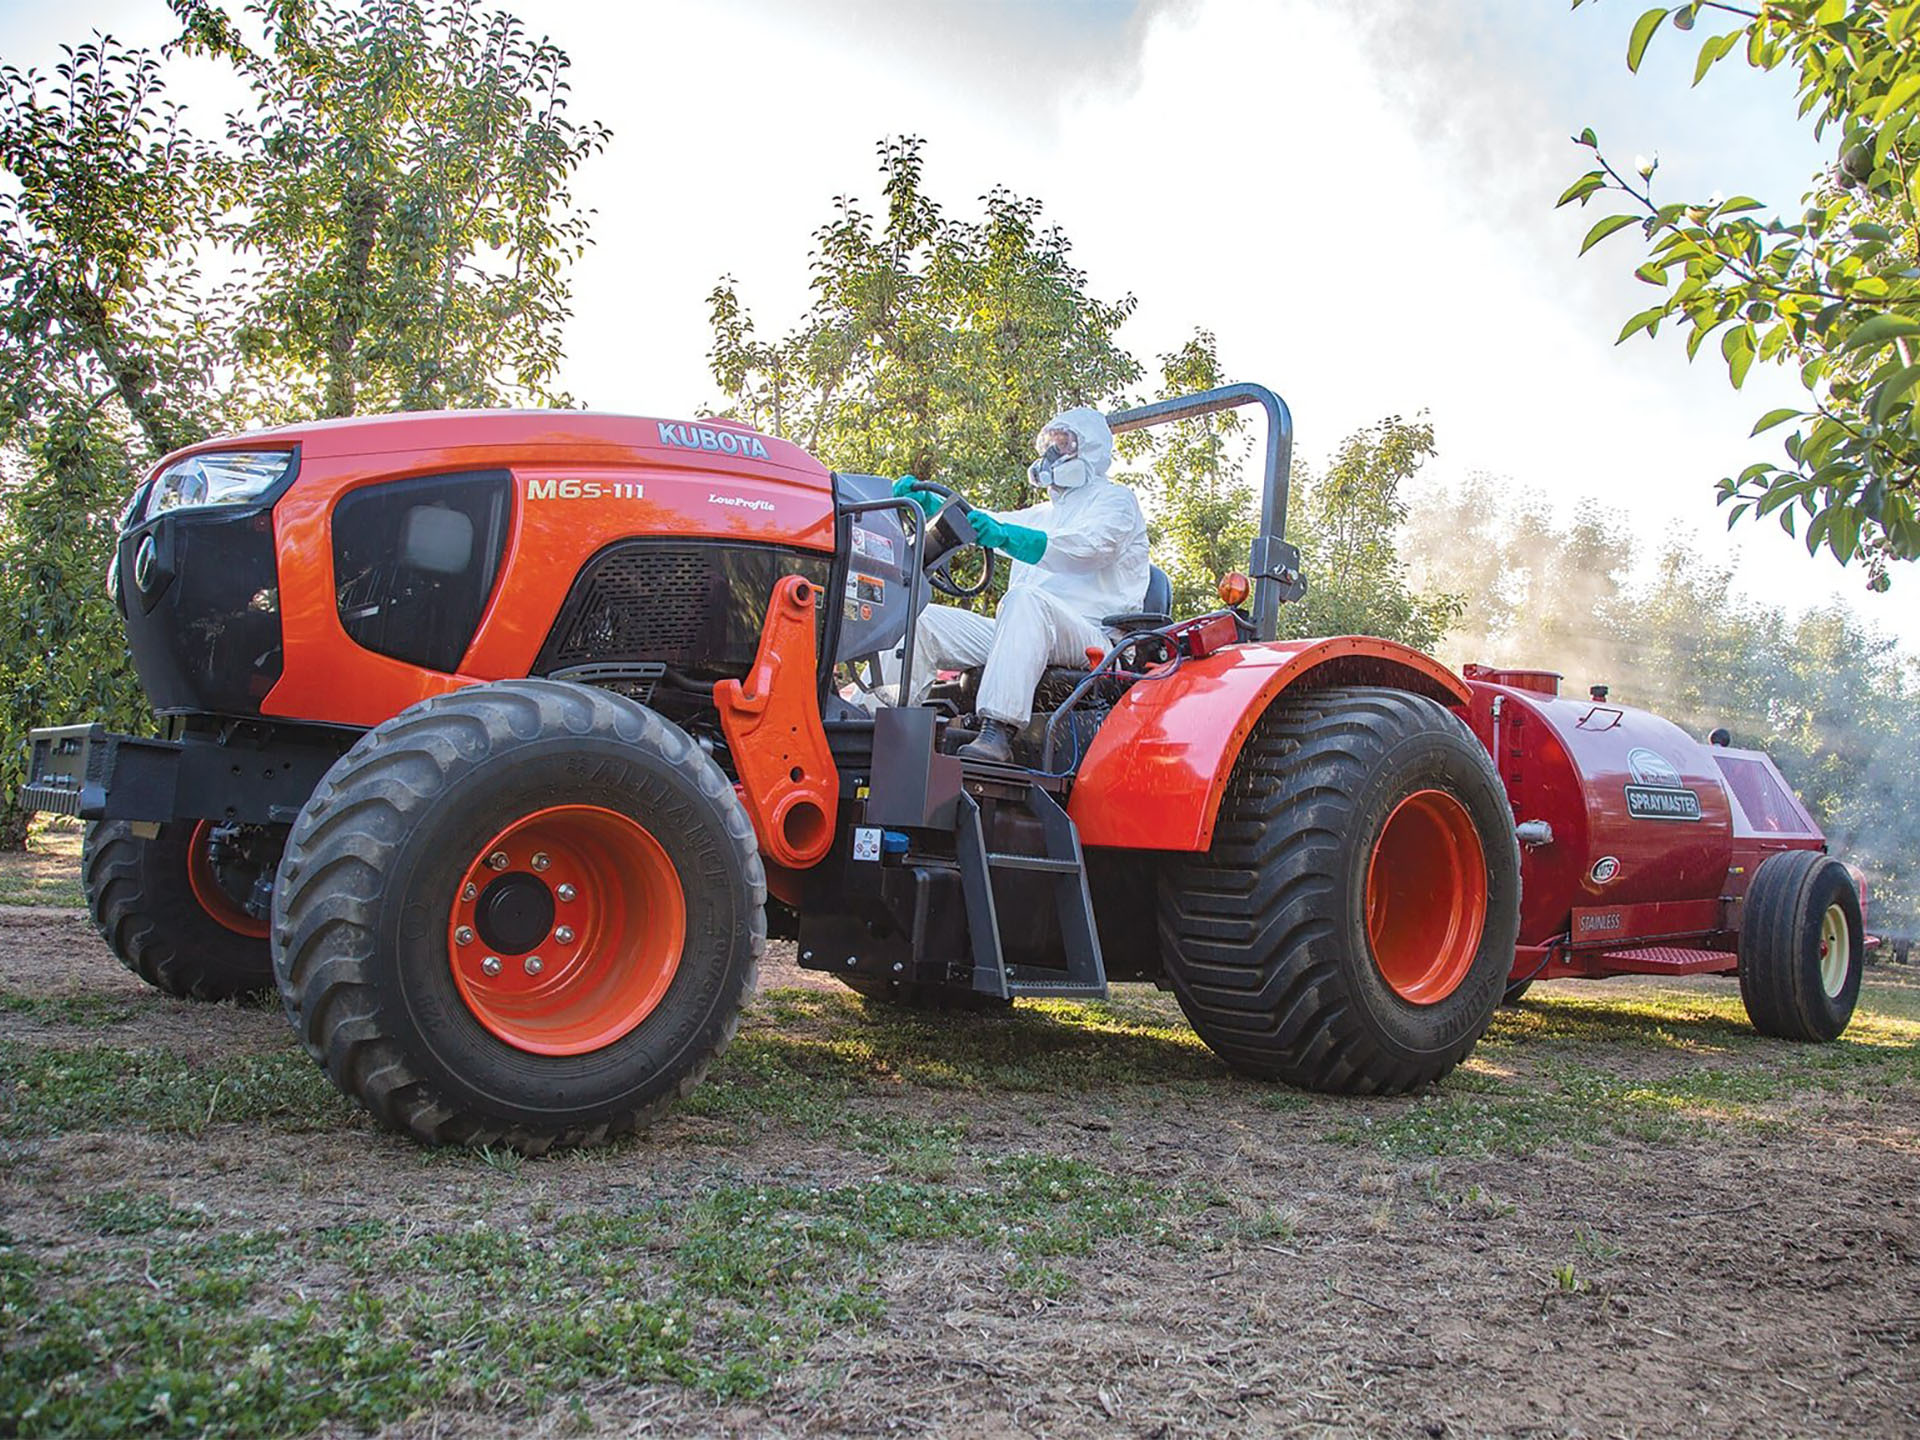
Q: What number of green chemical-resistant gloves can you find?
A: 2